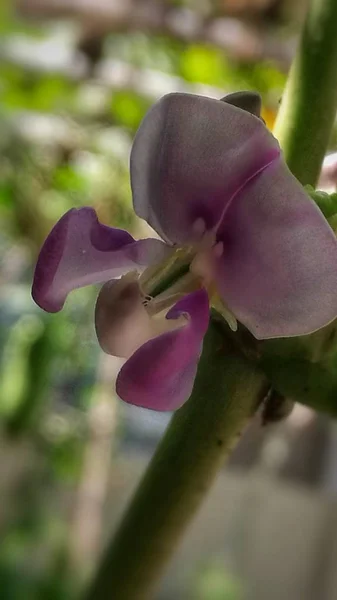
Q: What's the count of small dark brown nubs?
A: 1